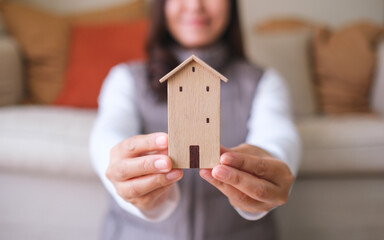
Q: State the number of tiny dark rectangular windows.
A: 4